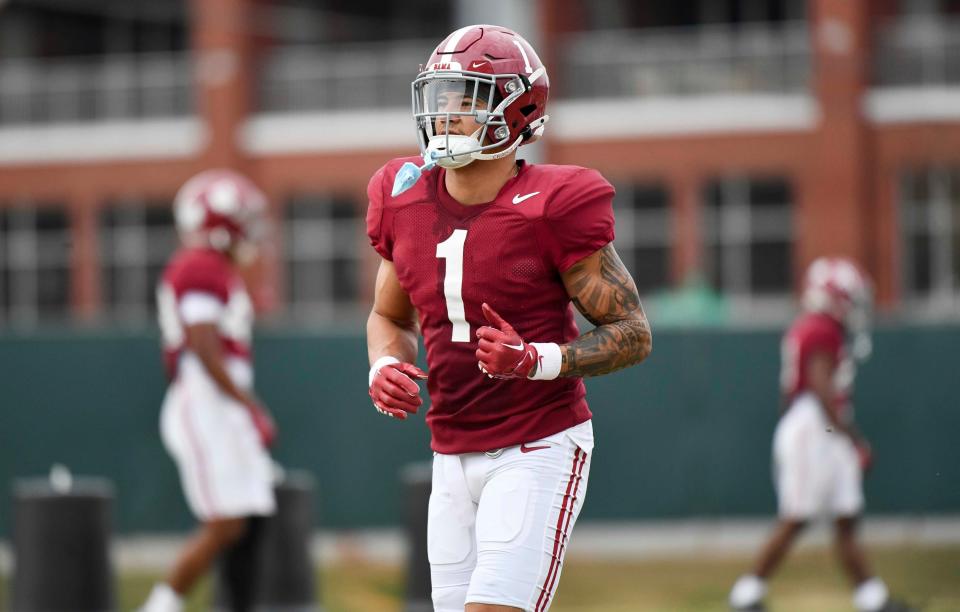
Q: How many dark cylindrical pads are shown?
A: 3